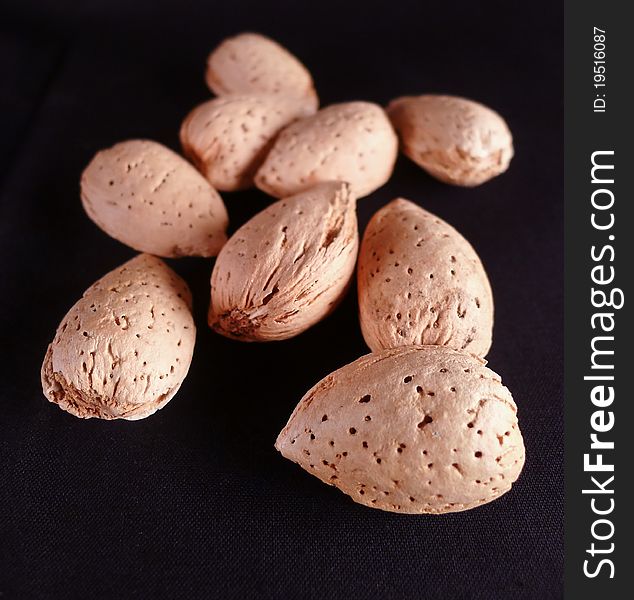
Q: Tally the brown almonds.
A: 9